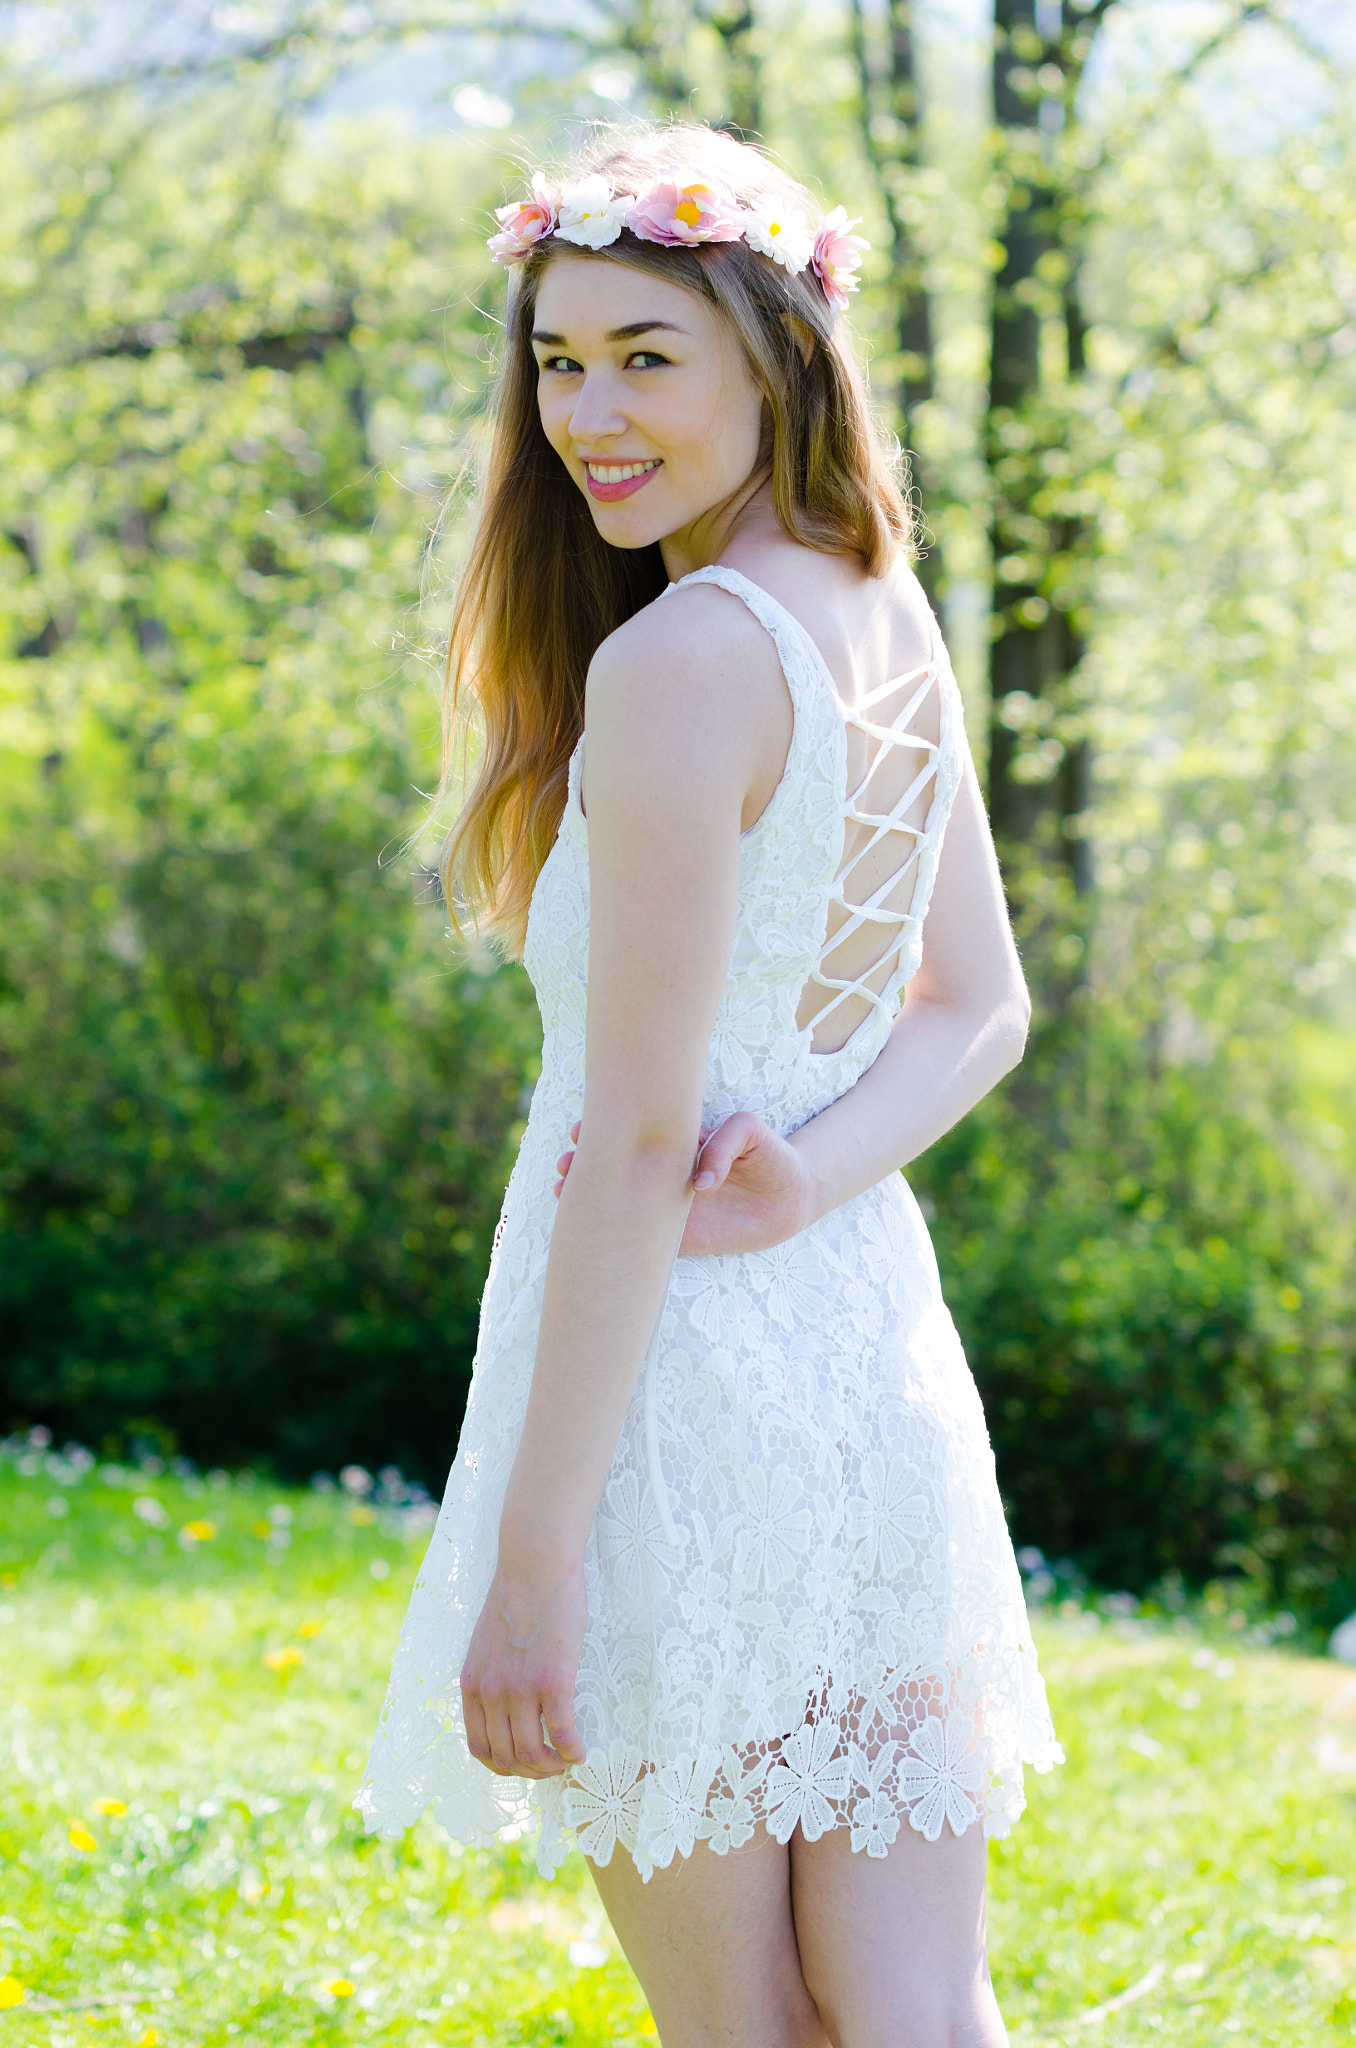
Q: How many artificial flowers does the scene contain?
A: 5